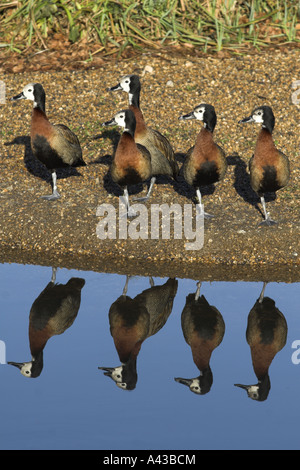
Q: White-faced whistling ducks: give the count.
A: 5